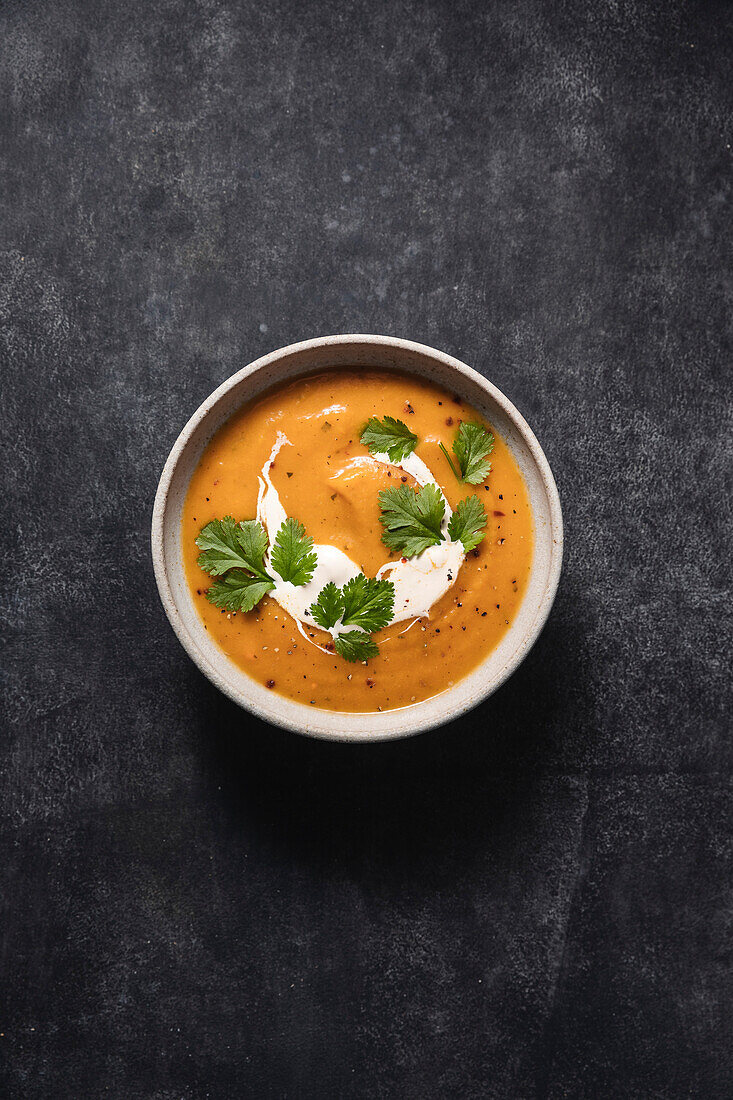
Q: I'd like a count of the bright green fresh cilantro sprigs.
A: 5